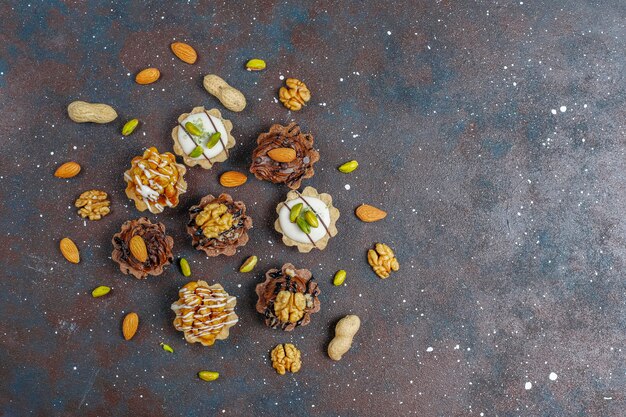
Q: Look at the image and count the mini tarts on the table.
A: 8